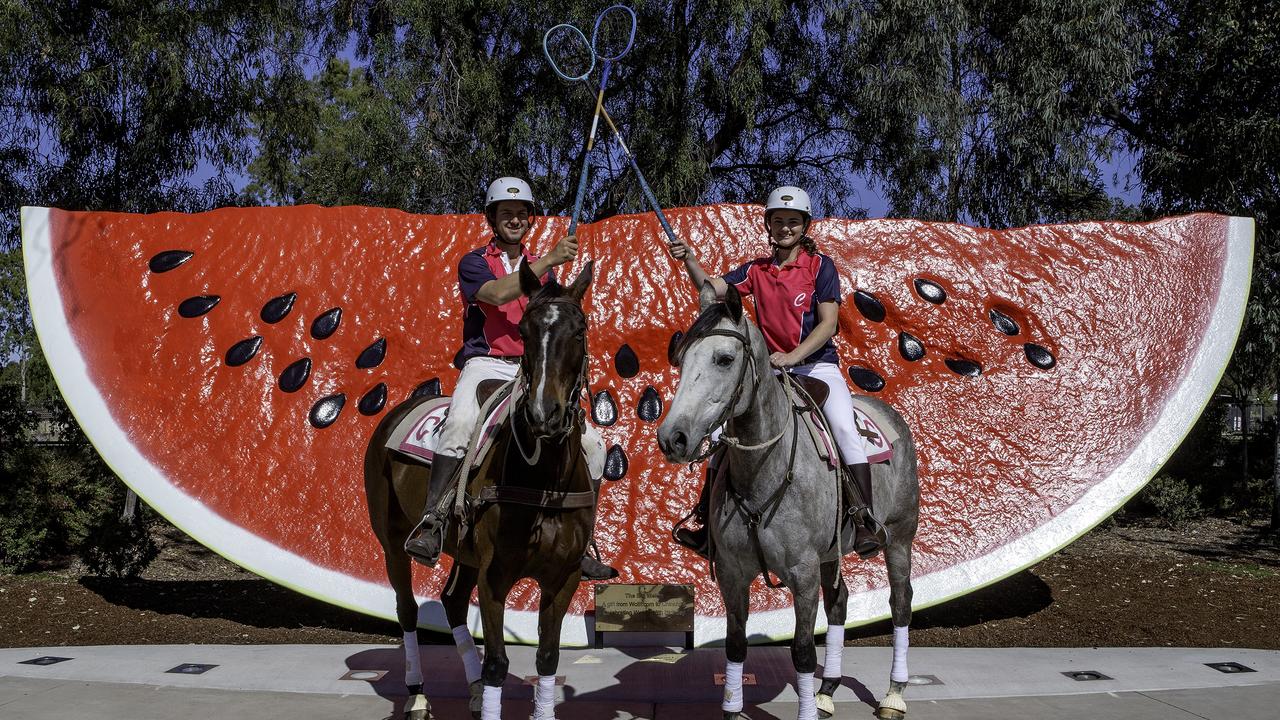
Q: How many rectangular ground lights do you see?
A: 8